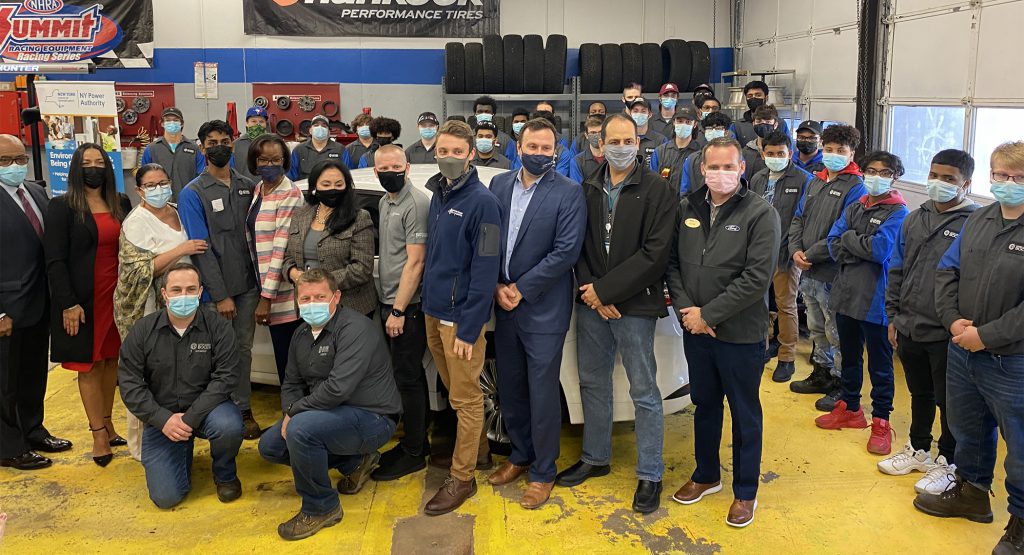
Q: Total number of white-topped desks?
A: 0